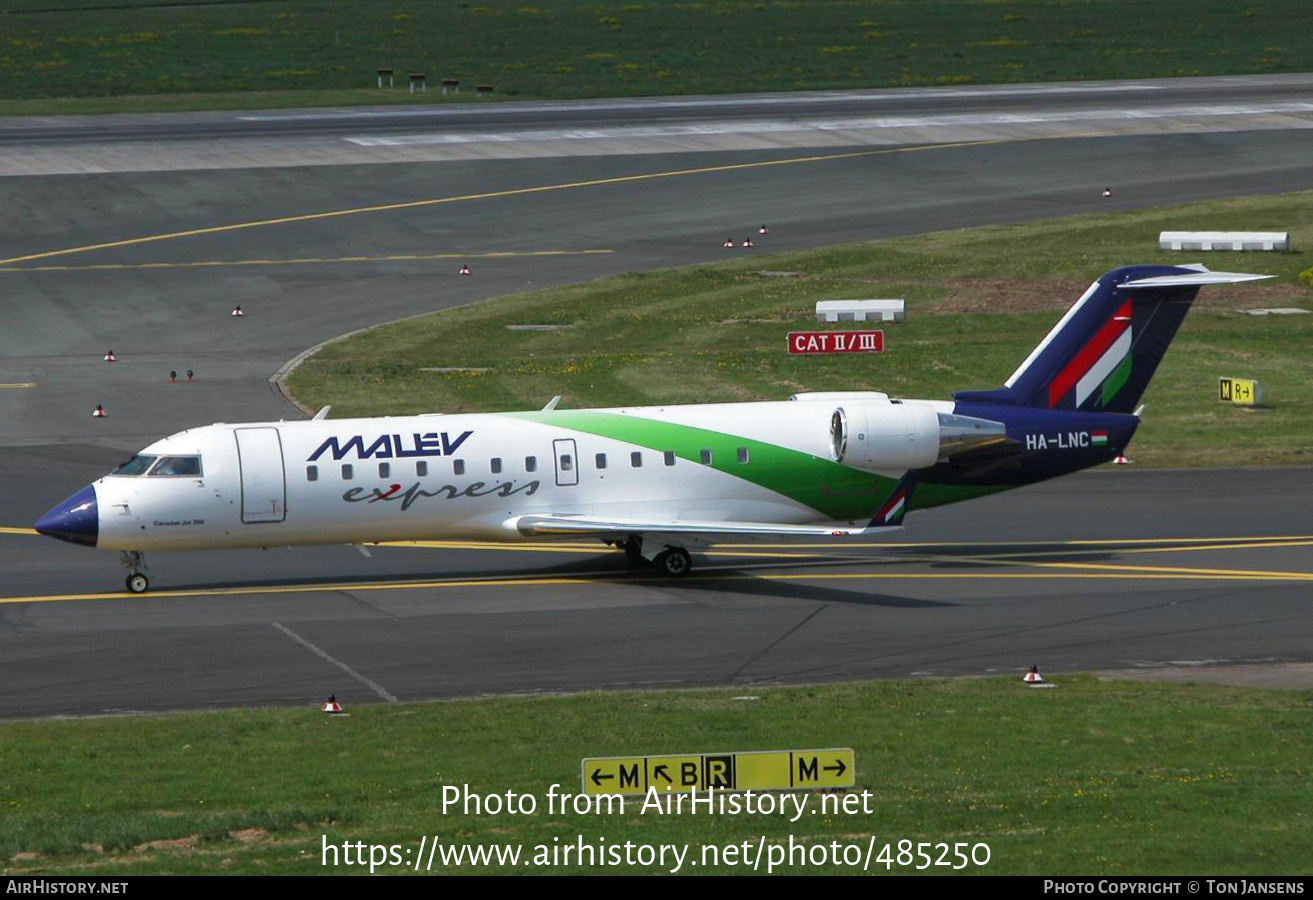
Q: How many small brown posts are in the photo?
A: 4